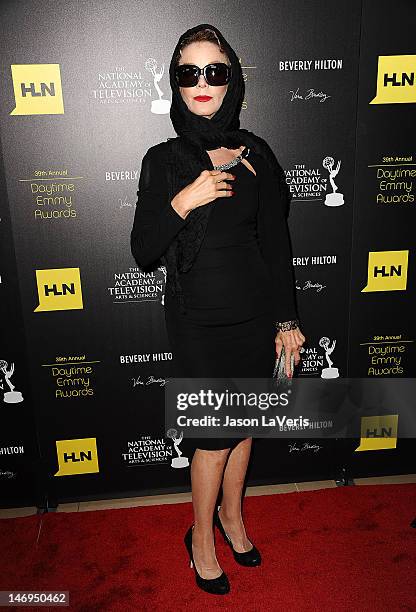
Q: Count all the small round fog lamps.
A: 0